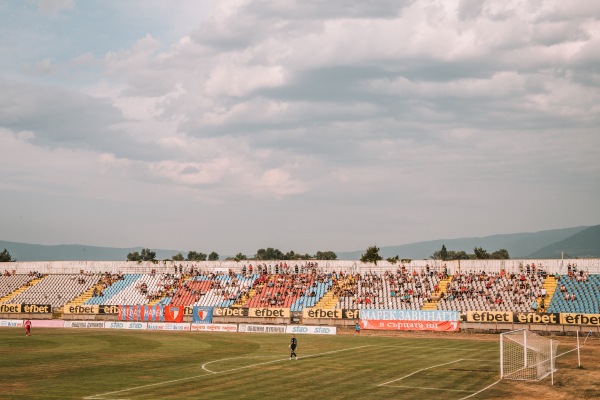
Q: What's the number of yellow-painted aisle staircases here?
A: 7